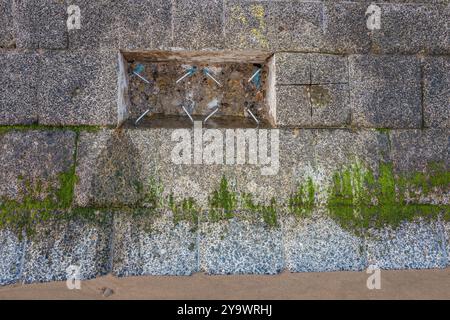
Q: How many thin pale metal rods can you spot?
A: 8